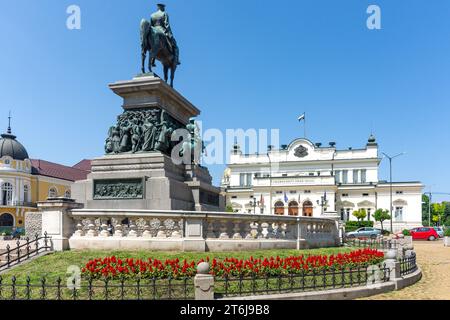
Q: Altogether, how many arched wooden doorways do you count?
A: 3